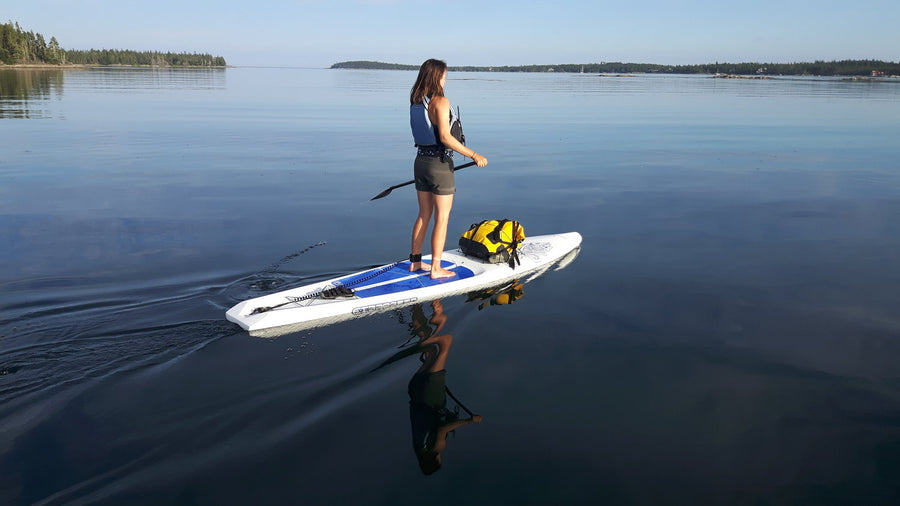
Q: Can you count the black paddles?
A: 1